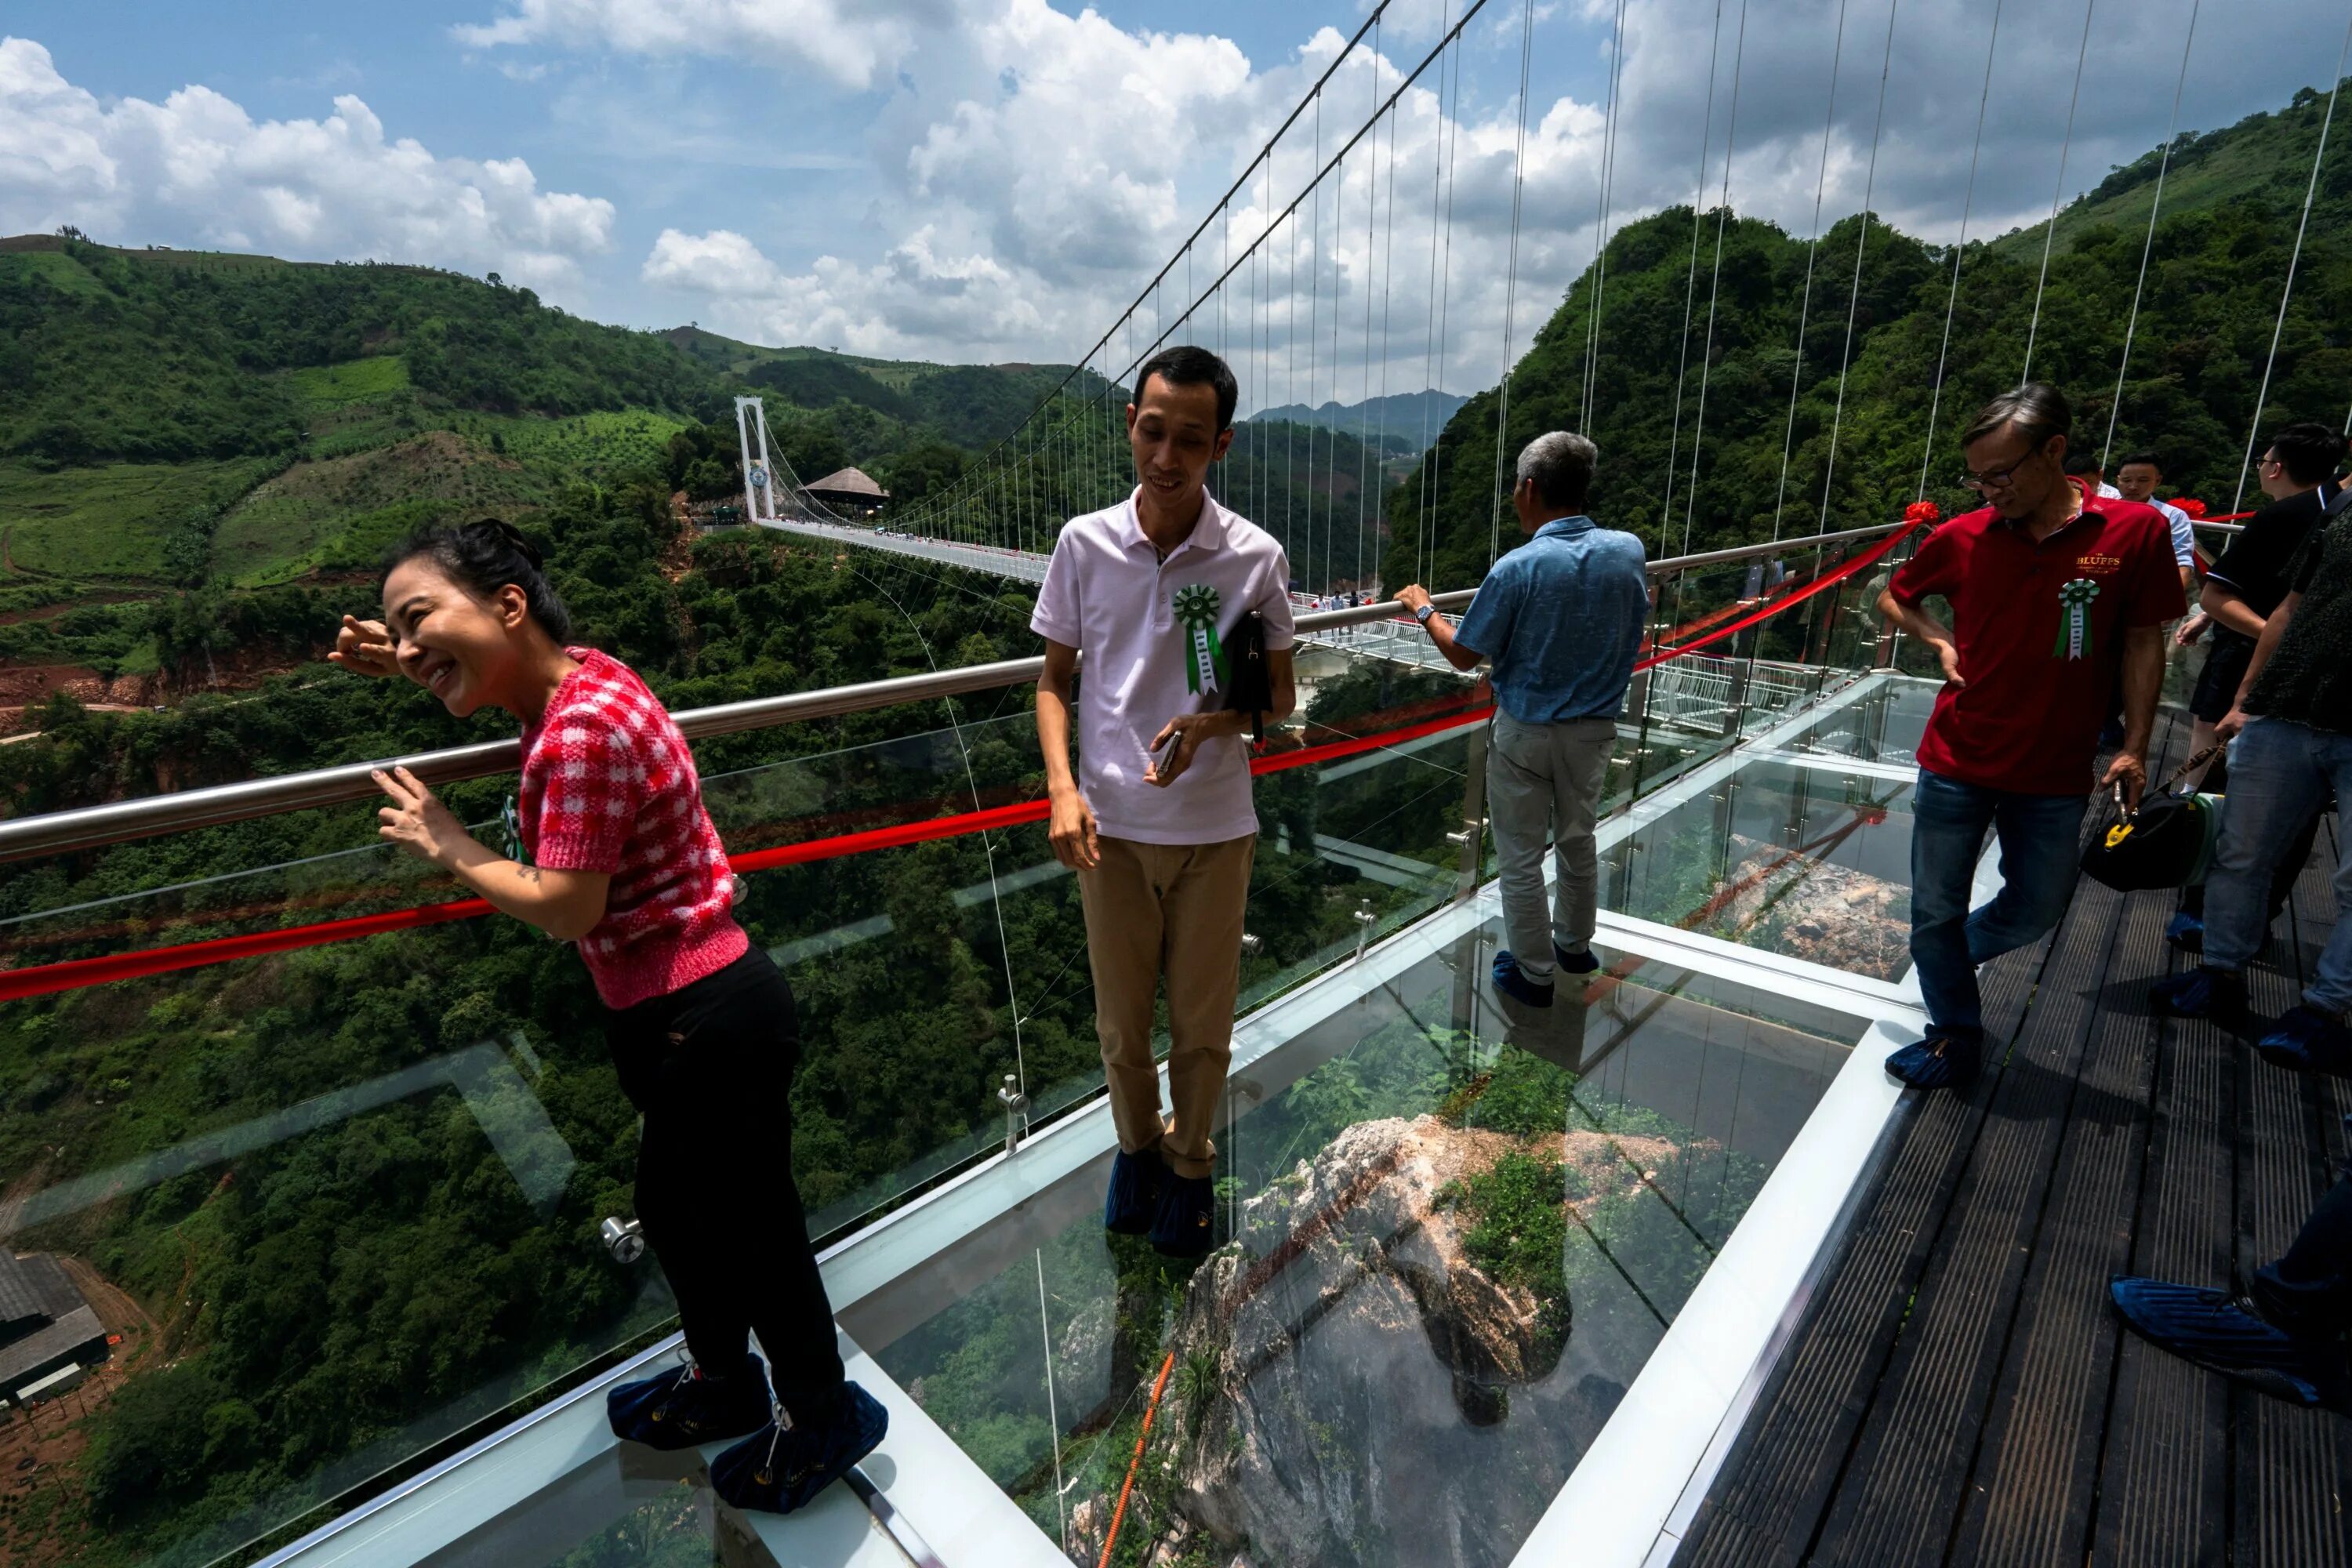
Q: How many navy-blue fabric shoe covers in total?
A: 11